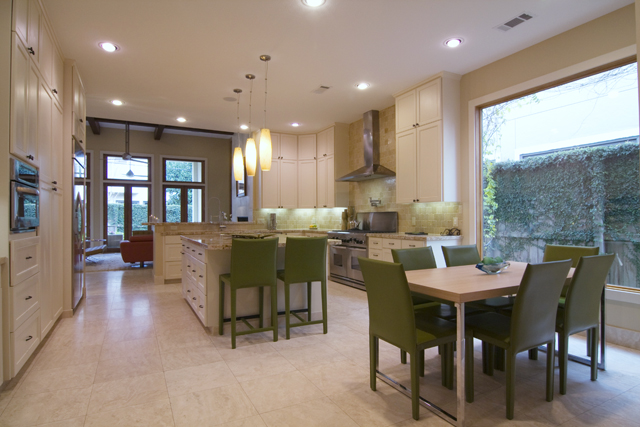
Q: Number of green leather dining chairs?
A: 6